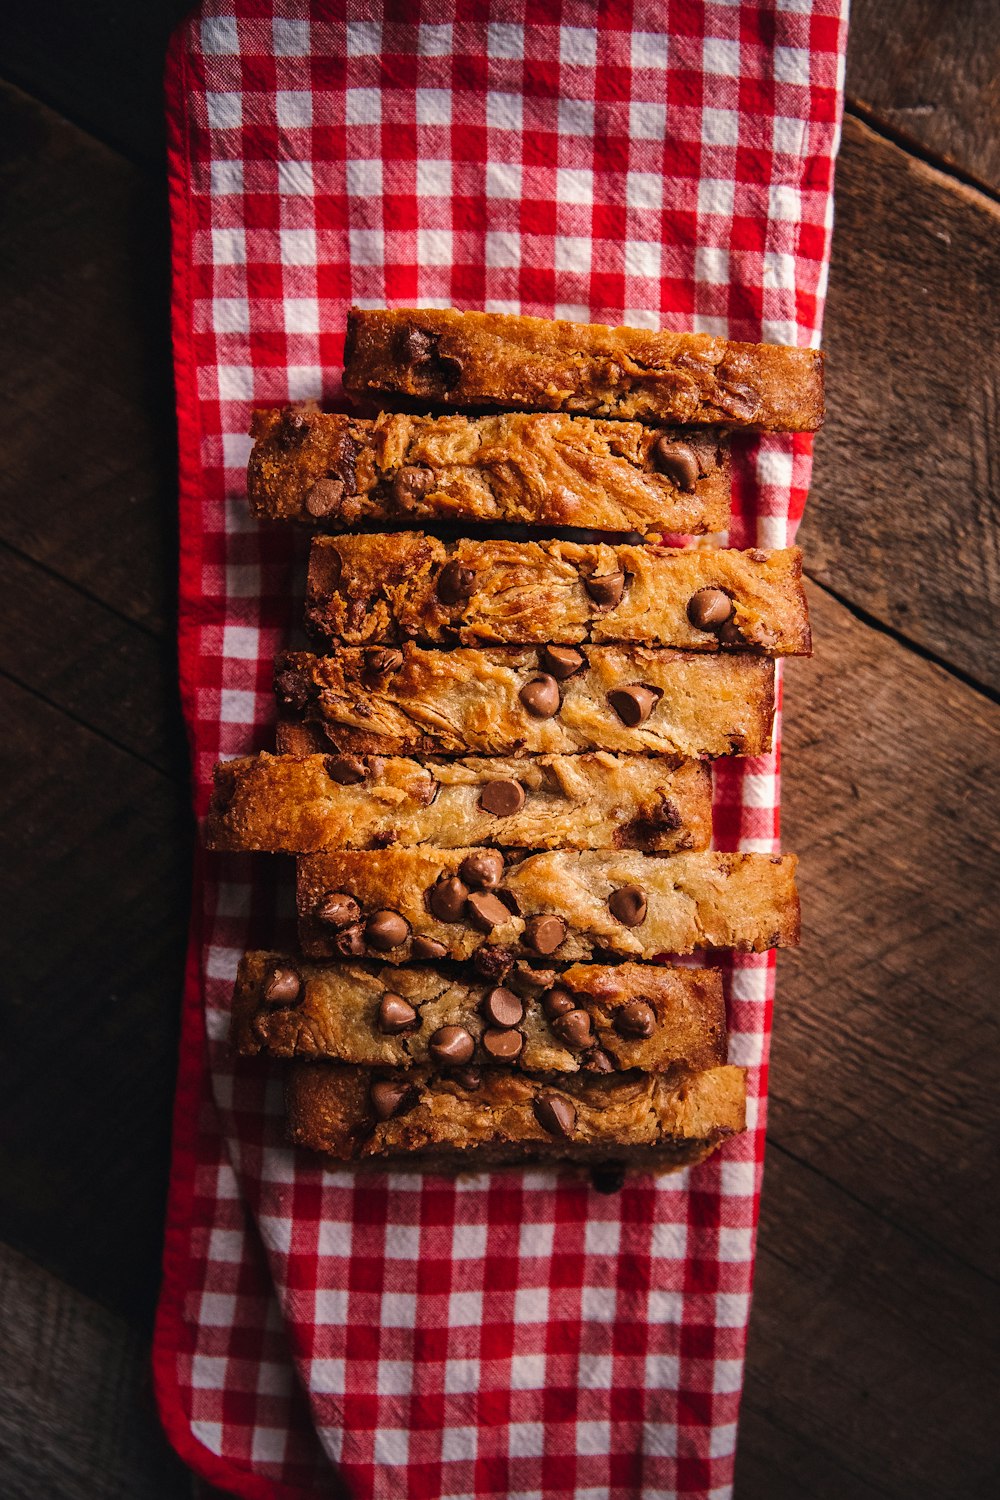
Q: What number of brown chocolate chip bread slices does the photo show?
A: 8